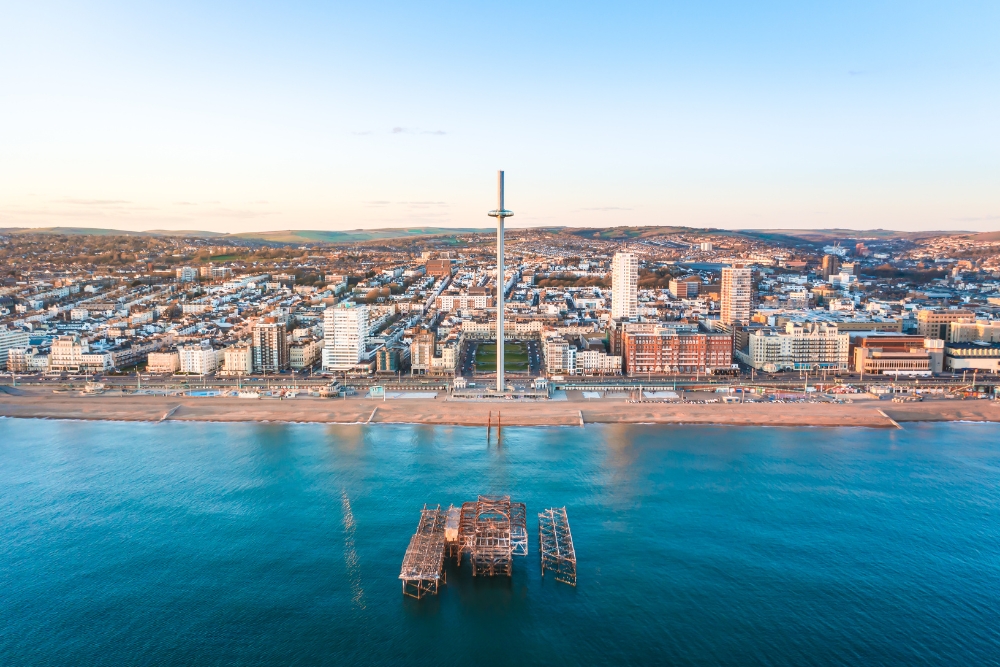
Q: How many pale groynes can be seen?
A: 4